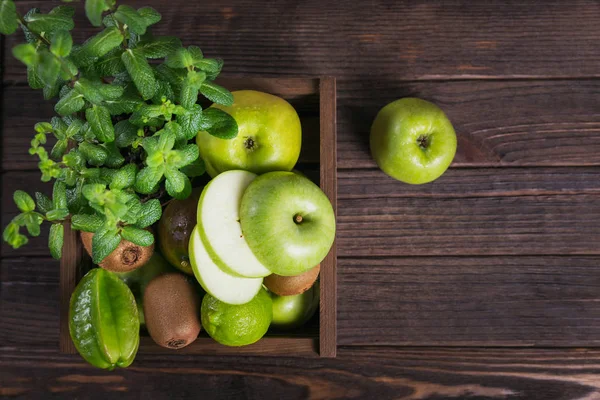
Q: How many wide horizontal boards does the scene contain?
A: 5